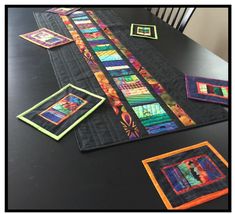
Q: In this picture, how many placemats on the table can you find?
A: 6